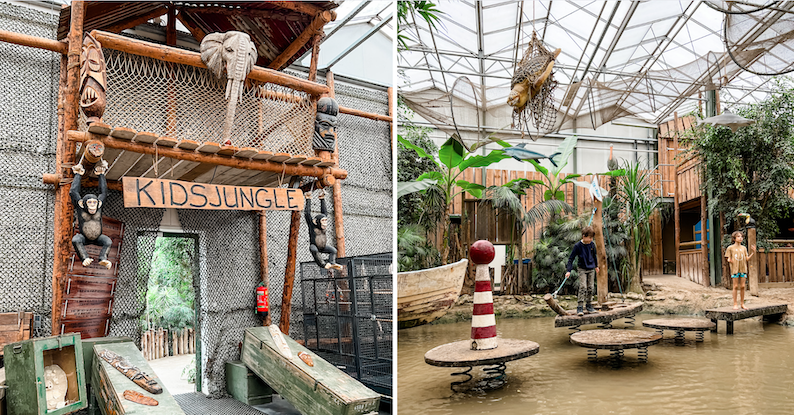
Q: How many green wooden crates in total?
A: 5